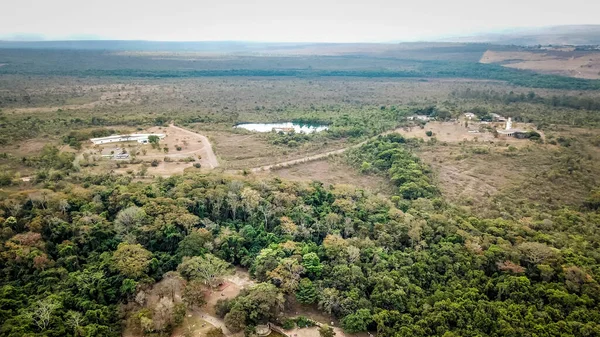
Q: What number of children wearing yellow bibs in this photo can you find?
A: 0